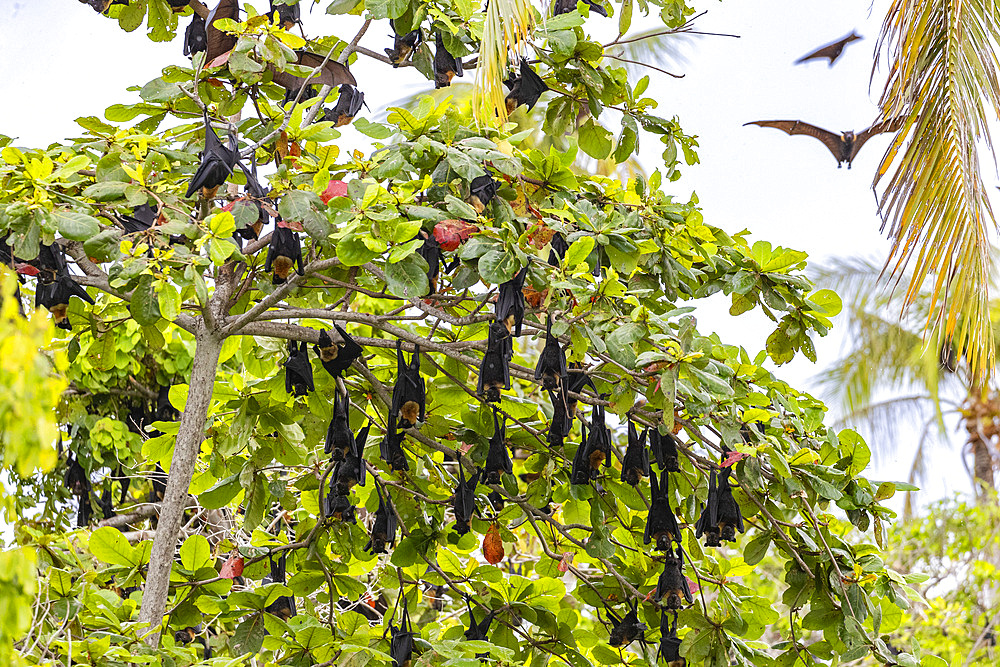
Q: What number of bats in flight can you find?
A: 2